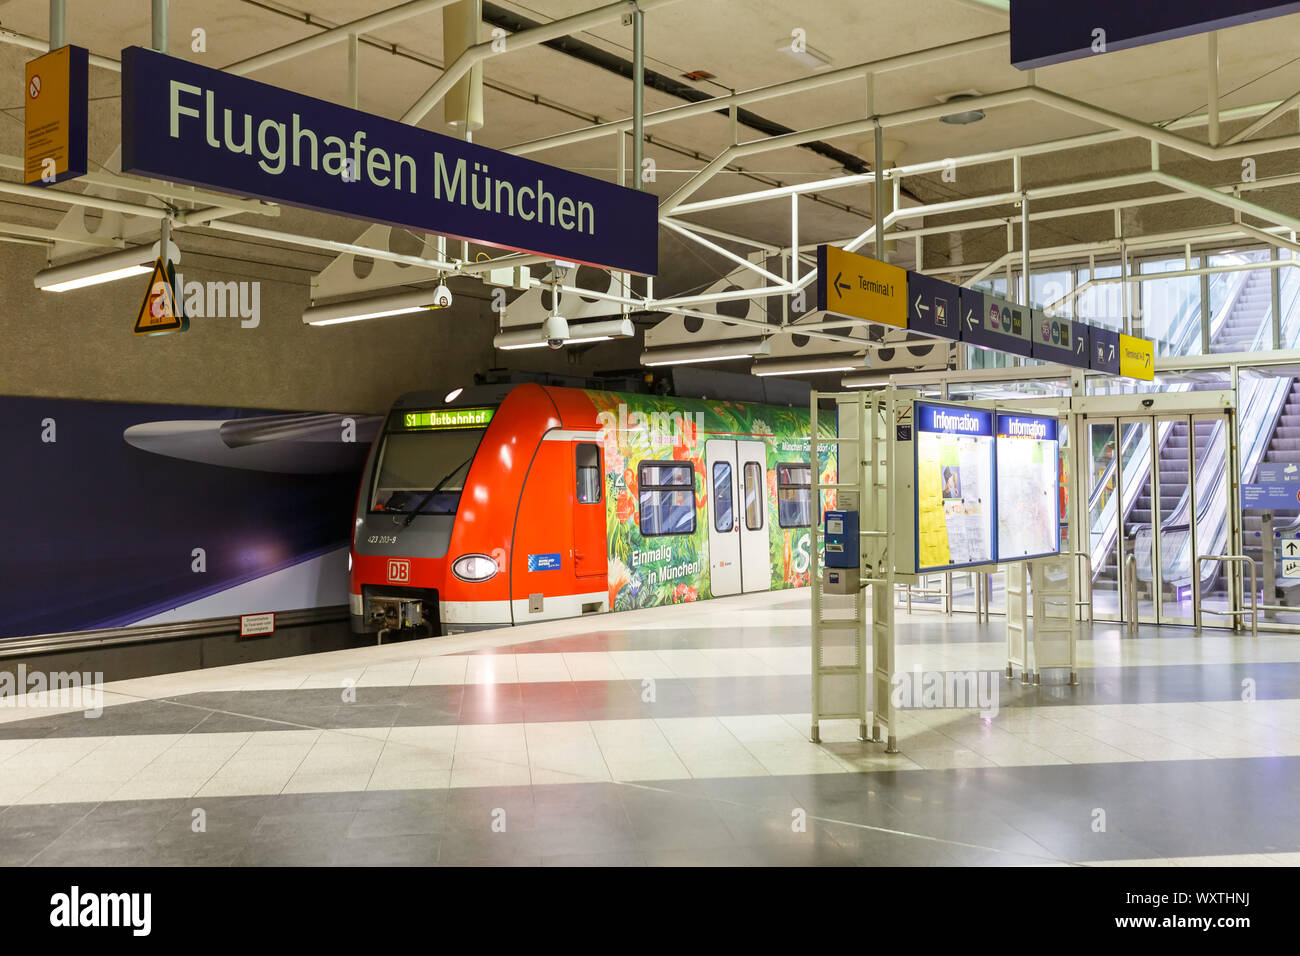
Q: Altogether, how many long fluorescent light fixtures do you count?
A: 6